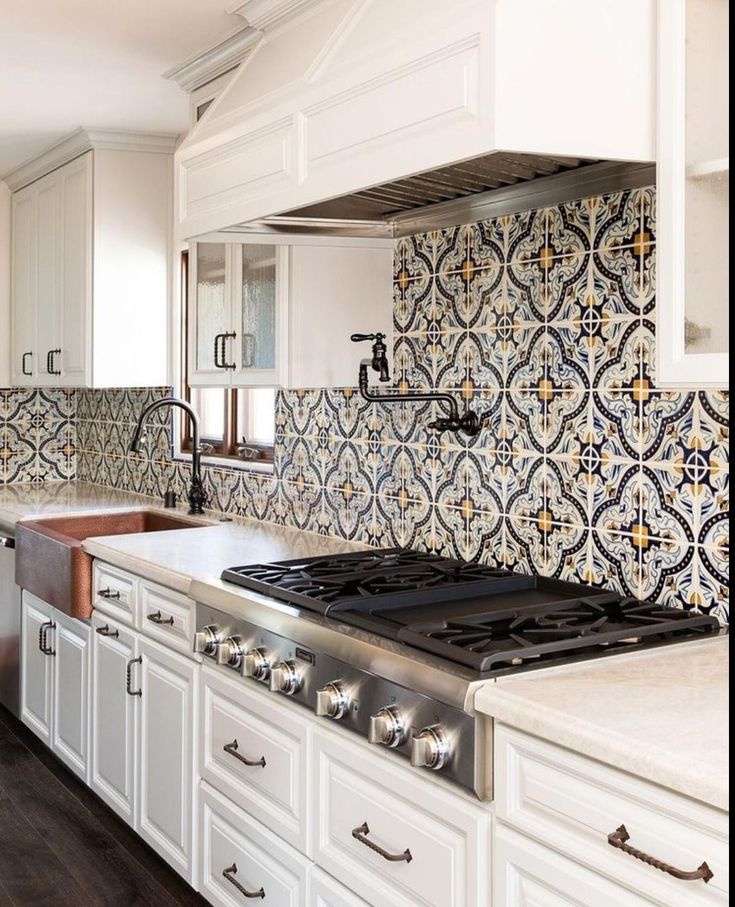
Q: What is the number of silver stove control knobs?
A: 7